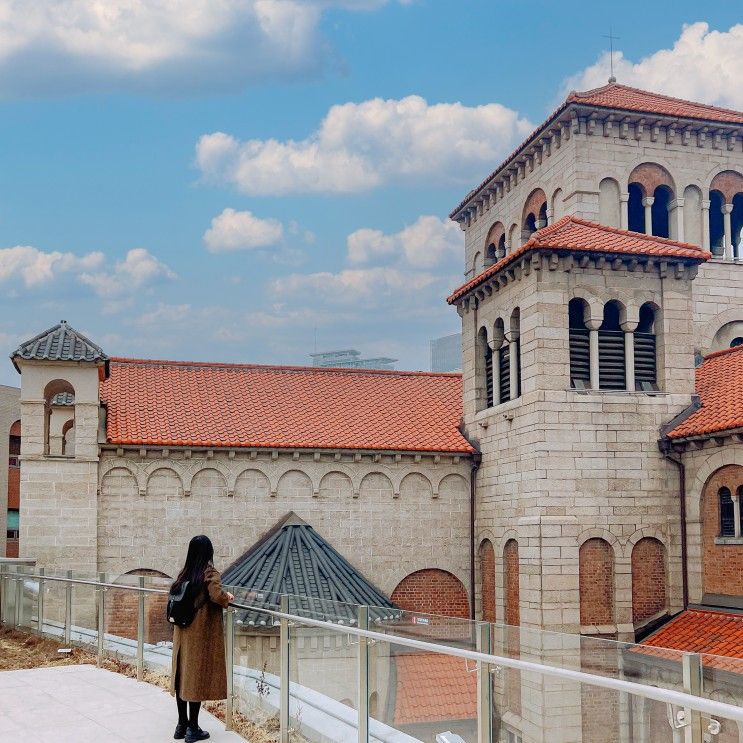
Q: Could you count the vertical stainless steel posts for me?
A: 11